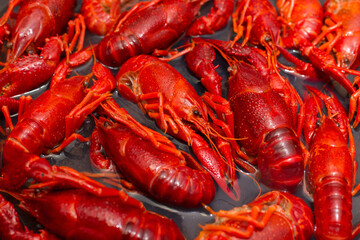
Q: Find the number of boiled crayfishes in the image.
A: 13